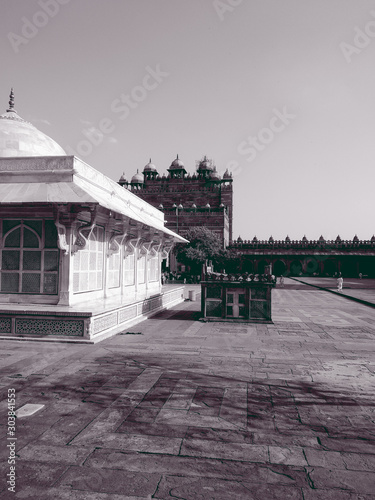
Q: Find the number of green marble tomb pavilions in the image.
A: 0